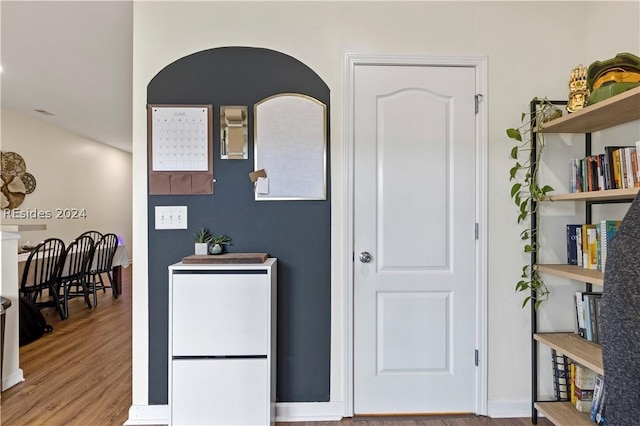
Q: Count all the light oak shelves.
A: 5